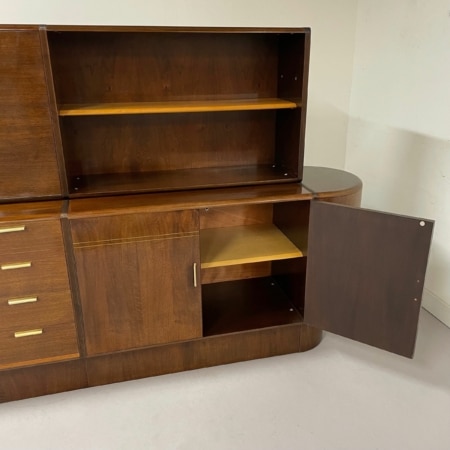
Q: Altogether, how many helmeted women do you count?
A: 0